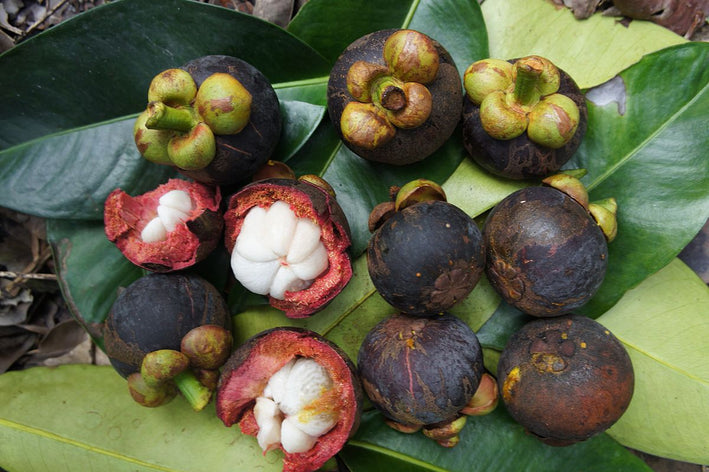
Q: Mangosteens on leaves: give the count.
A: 11